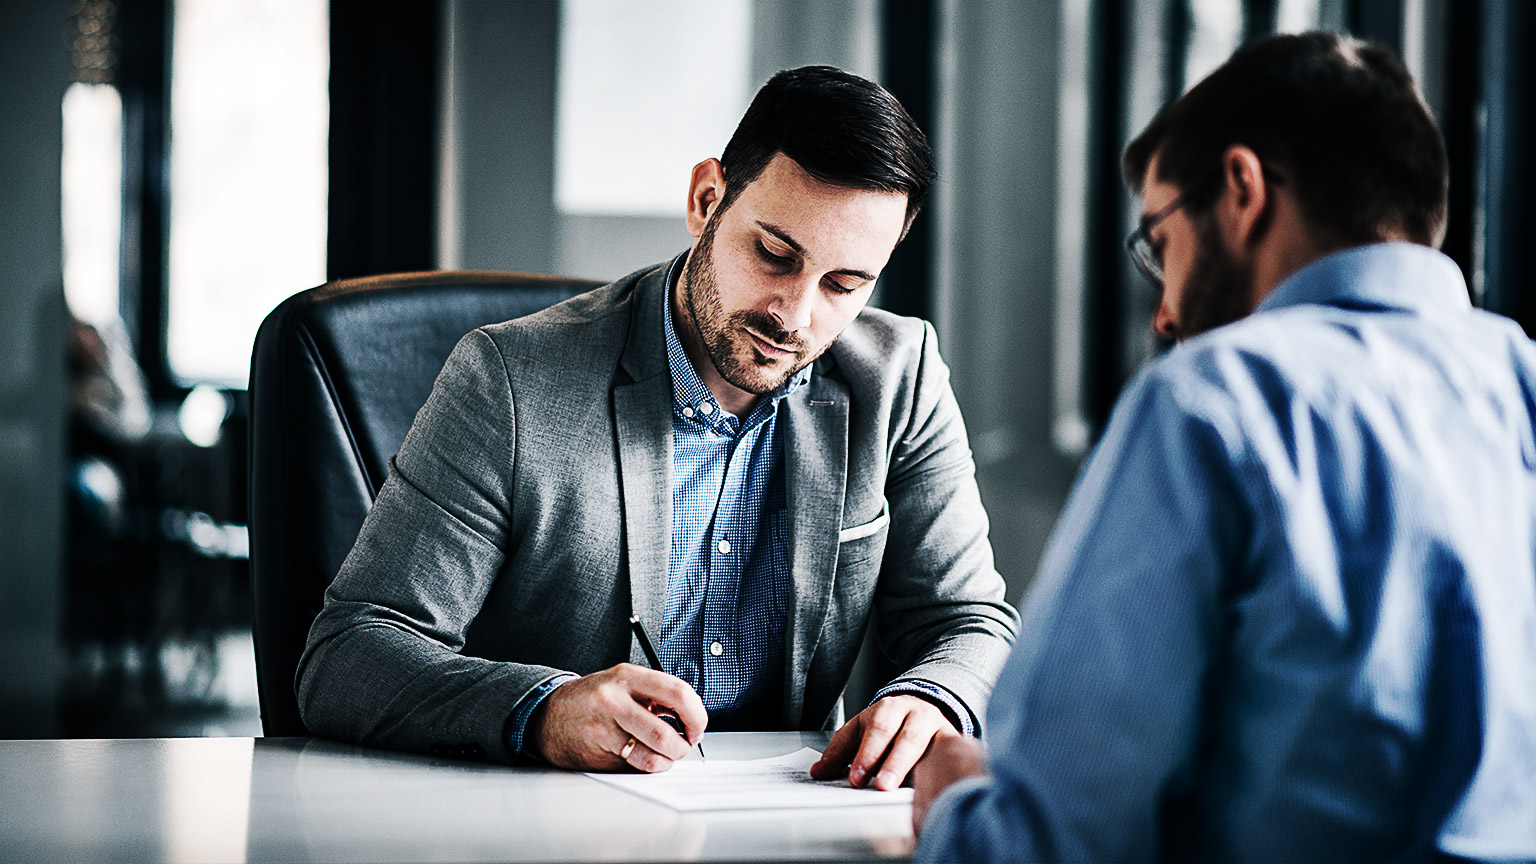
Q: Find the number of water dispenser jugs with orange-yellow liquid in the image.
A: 0